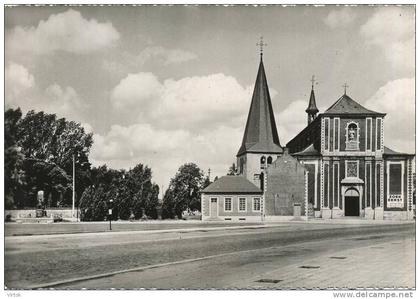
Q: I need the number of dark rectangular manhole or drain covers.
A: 3